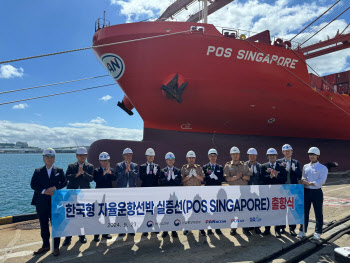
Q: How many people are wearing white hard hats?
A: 13